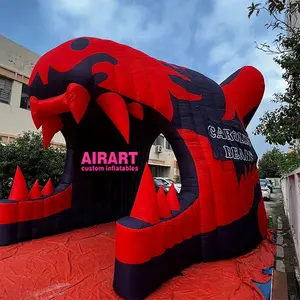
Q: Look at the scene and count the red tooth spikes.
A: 11